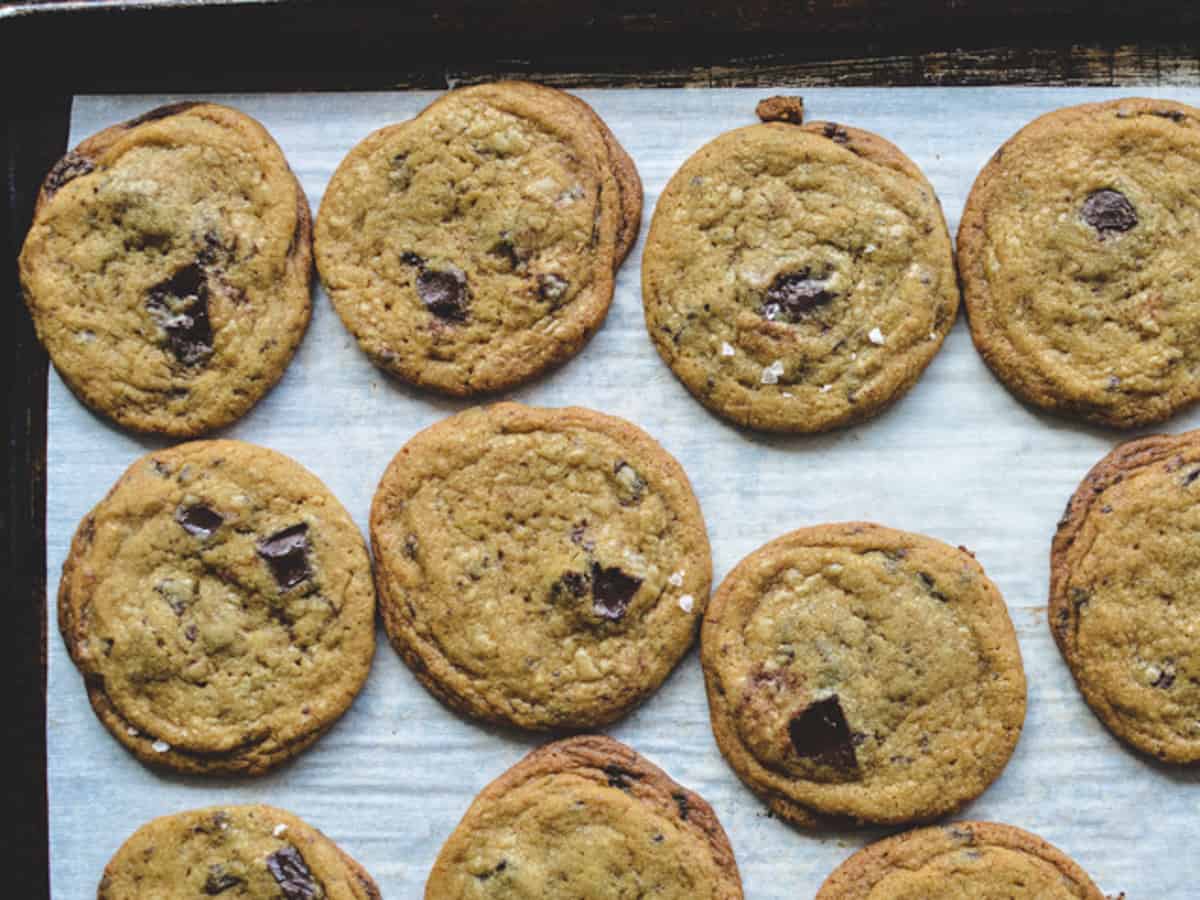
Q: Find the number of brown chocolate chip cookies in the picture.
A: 11